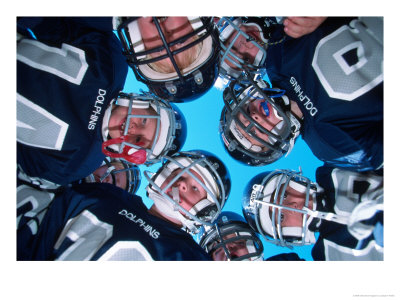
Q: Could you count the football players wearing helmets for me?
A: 8